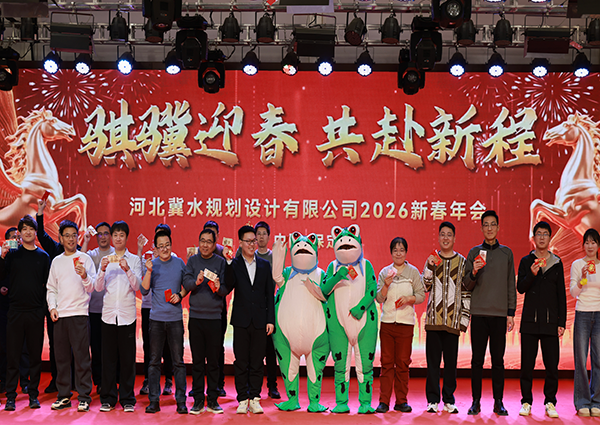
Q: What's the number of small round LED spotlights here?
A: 12